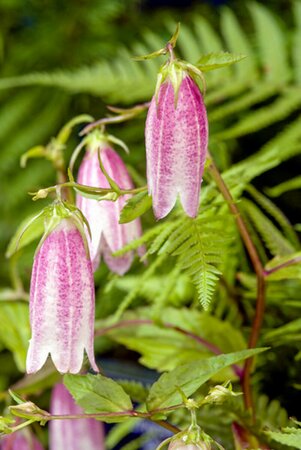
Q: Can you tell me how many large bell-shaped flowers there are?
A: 3